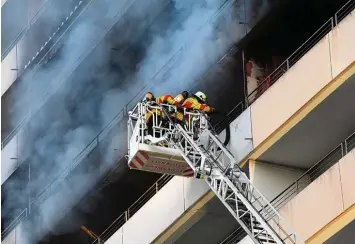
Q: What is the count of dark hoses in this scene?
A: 1